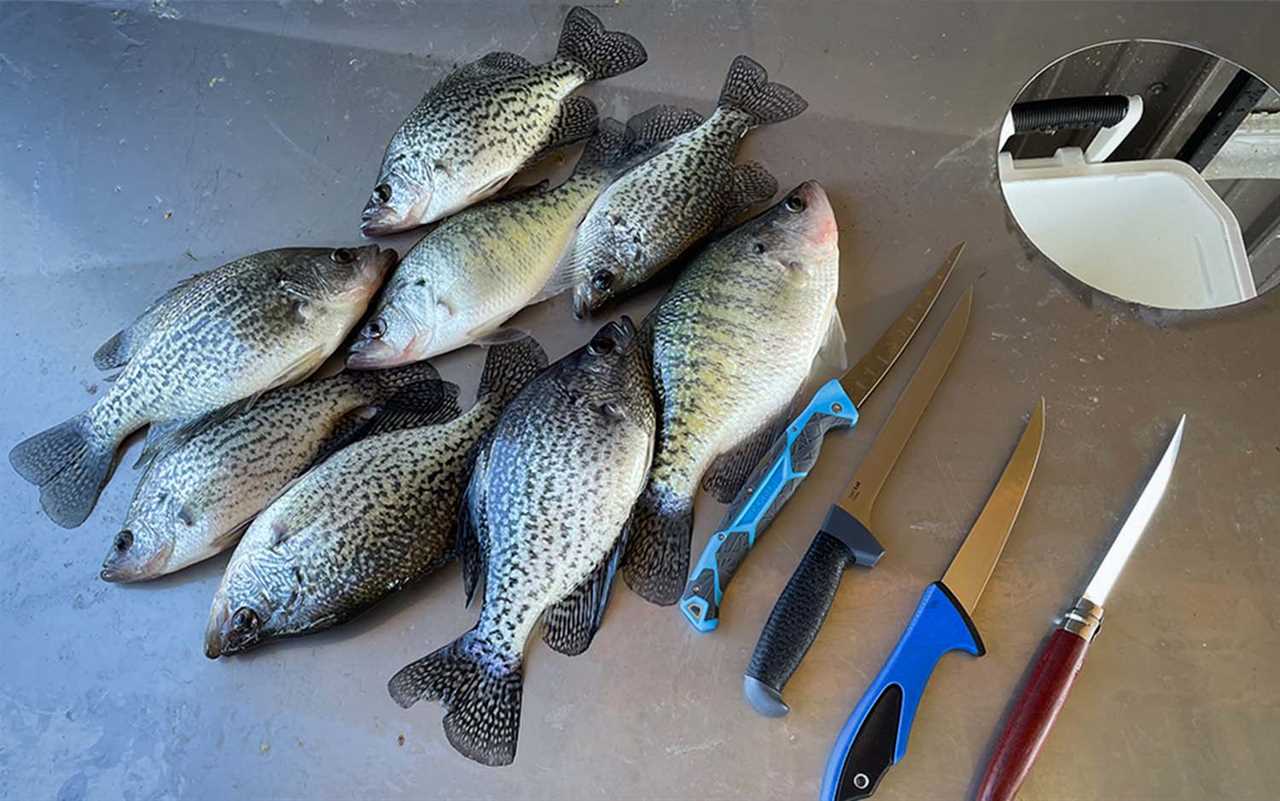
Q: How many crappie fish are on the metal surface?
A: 8